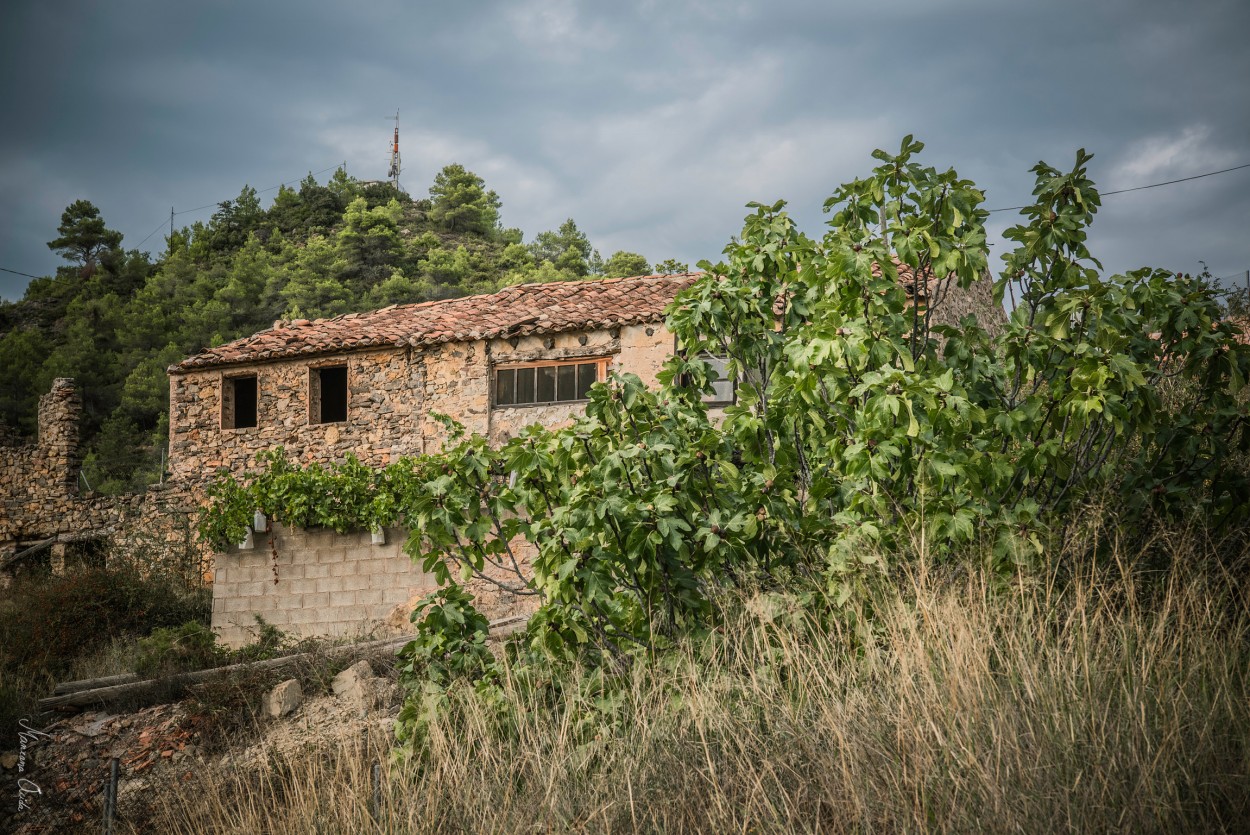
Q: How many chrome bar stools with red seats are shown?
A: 0